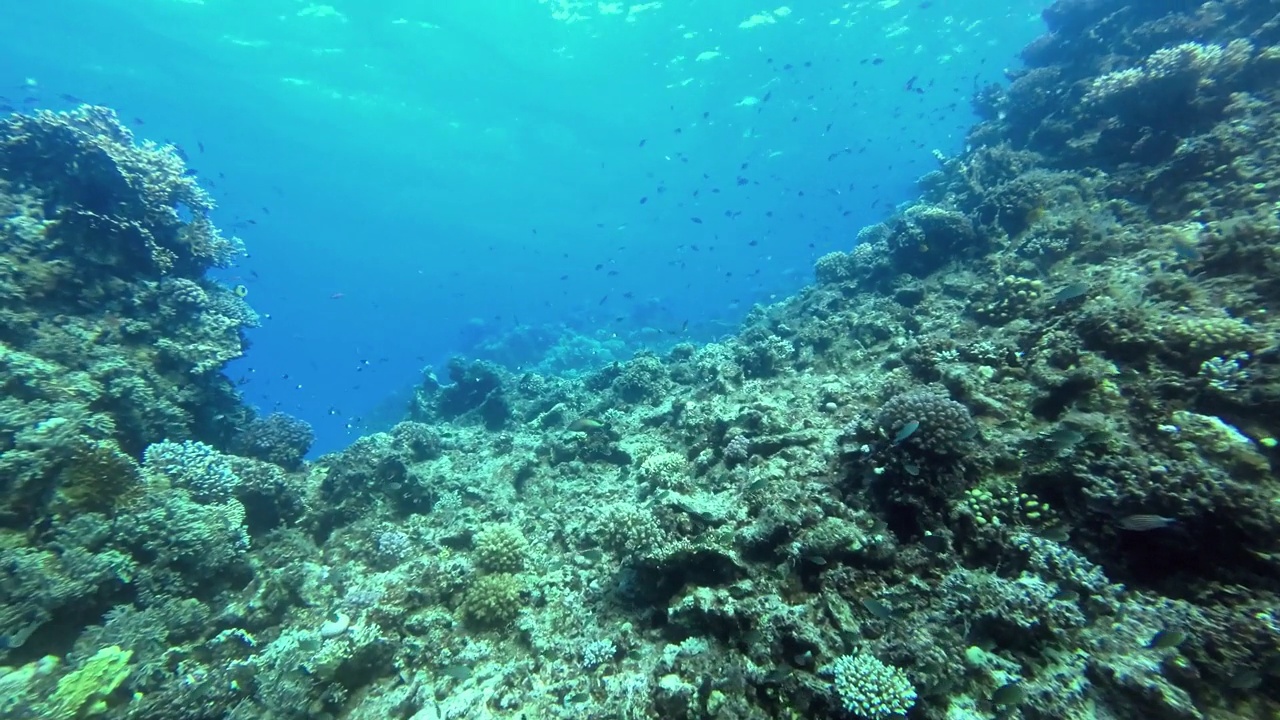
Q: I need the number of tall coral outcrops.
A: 2